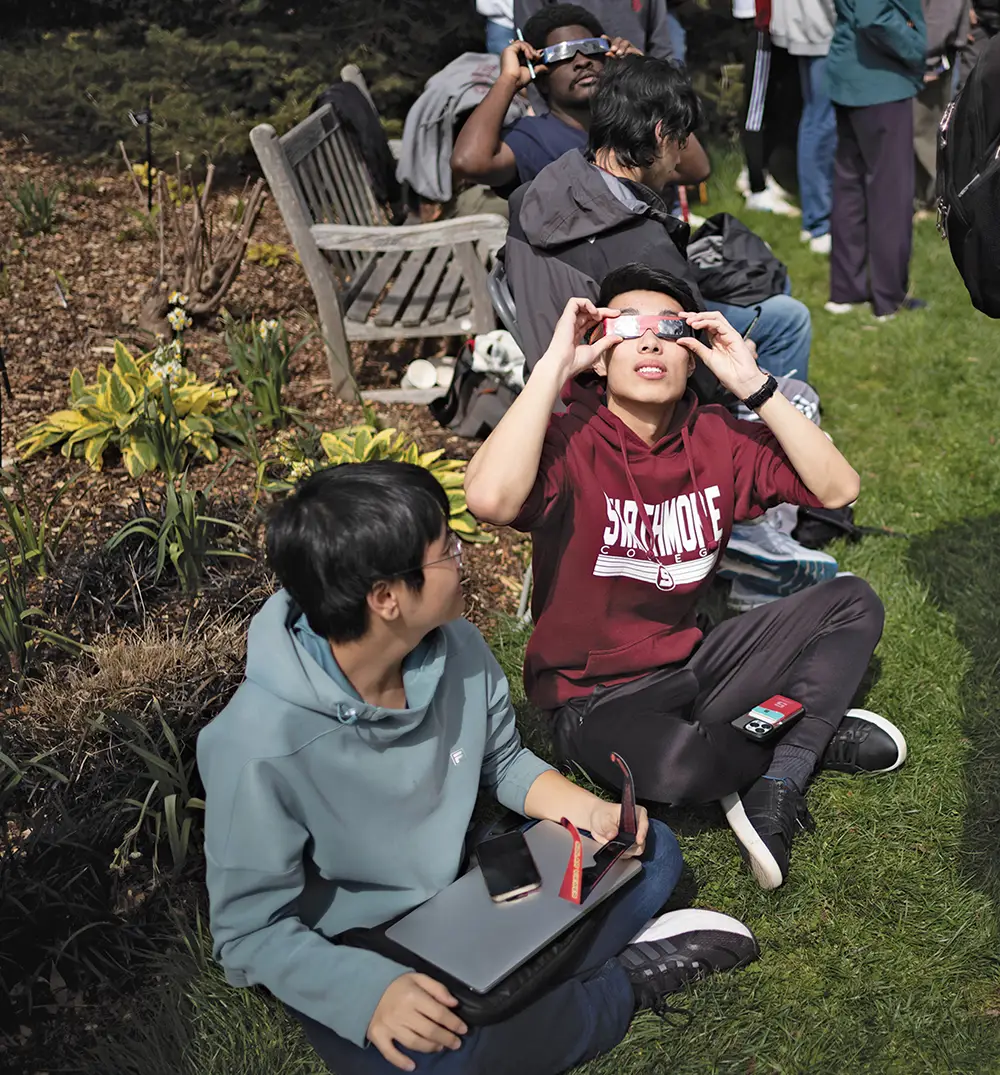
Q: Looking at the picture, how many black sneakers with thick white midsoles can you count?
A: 3